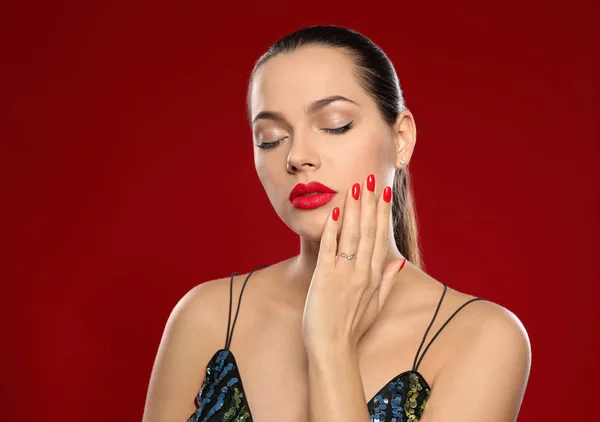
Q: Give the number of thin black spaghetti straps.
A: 4